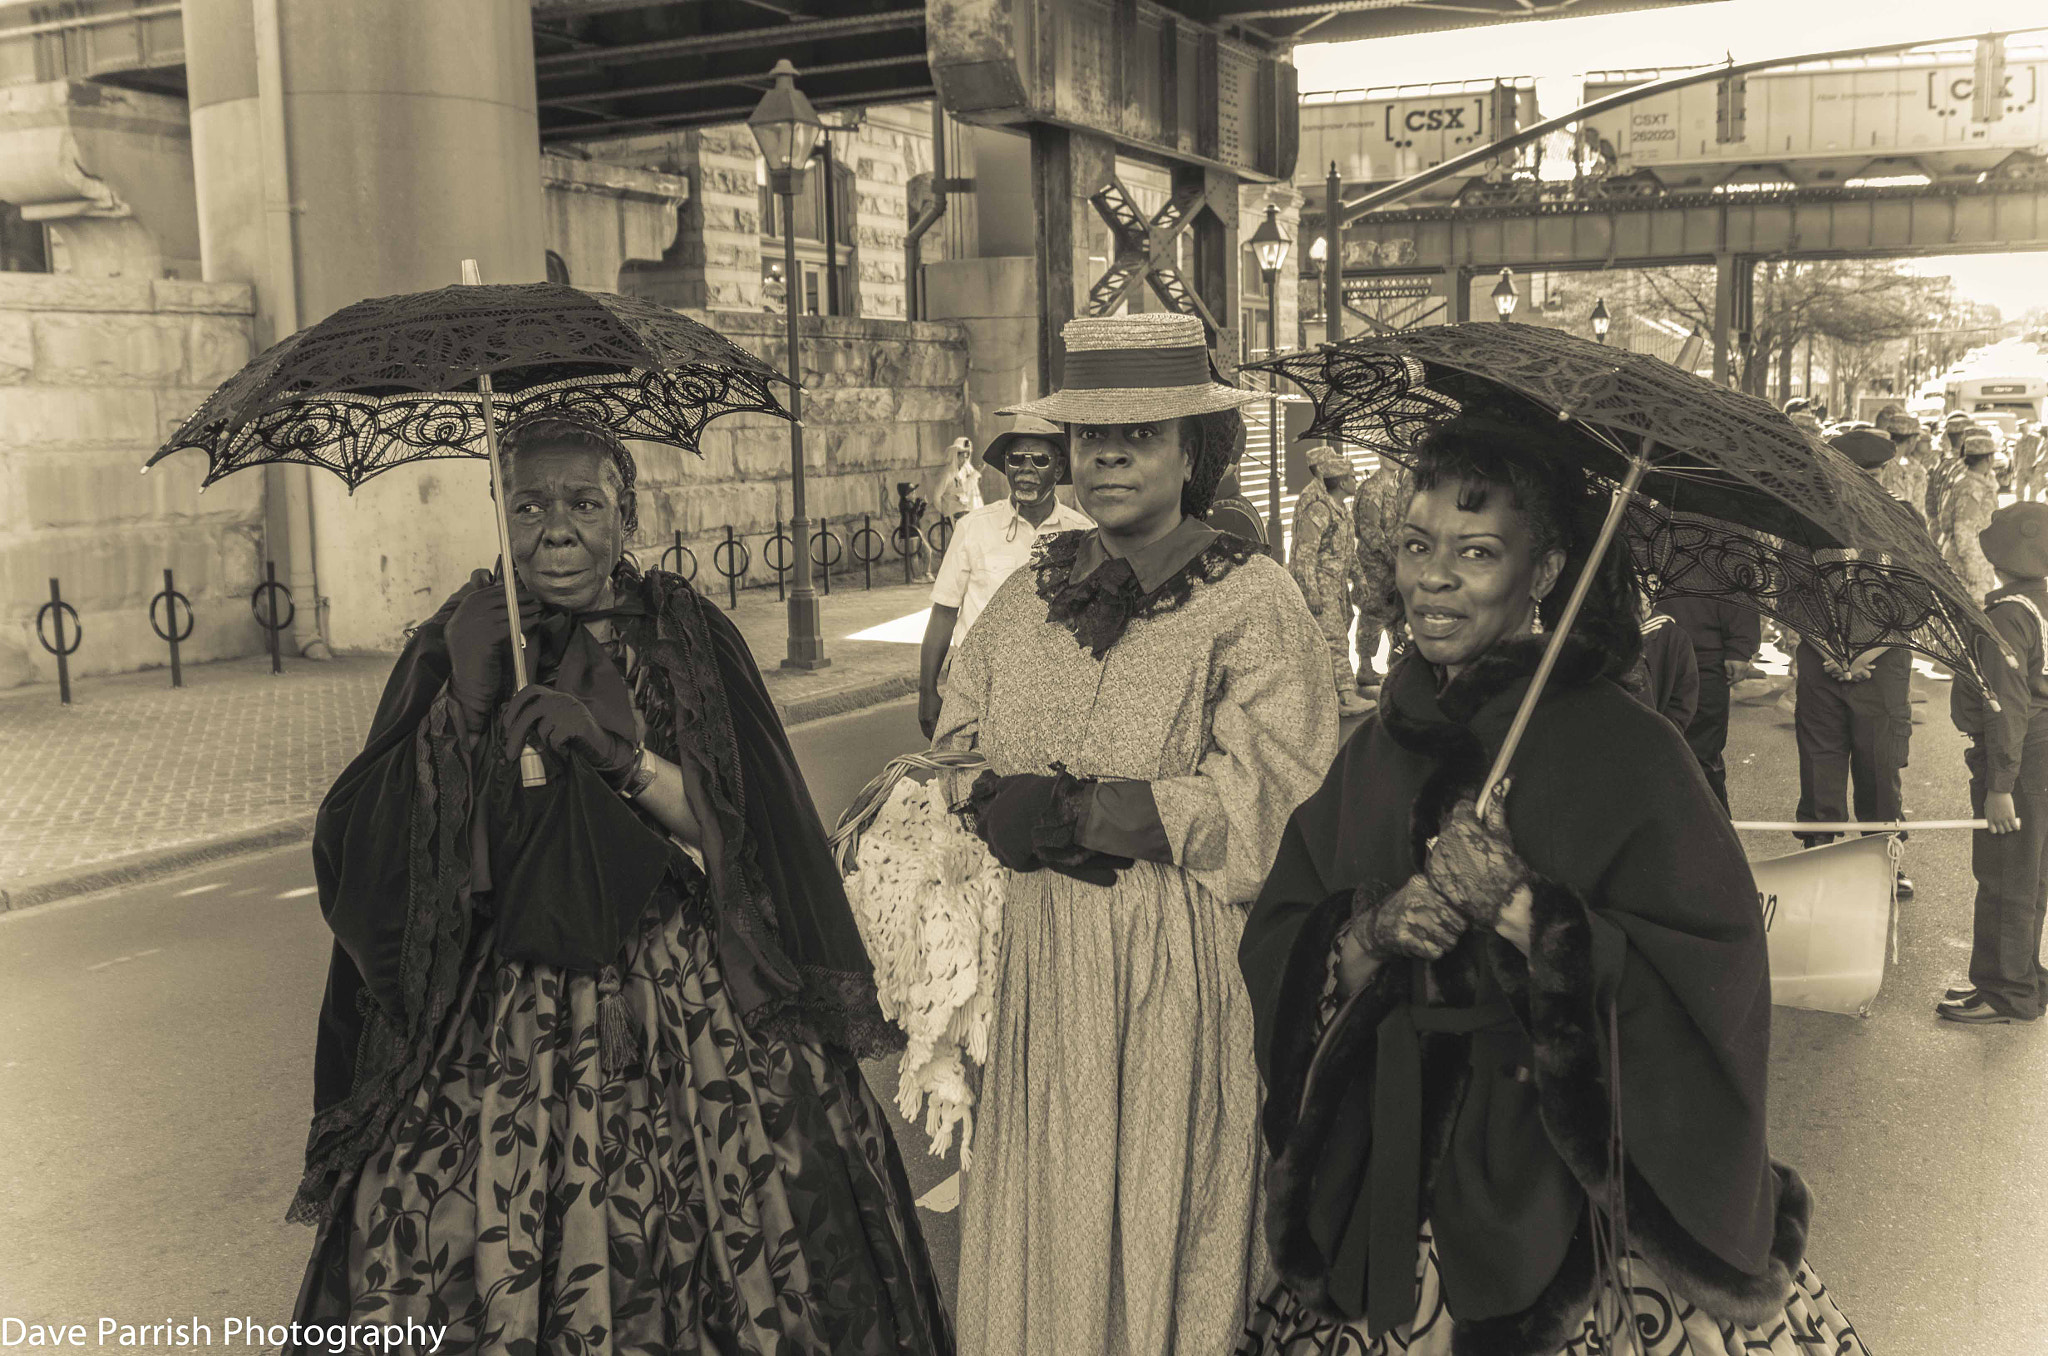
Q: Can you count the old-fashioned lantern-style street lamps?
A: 4